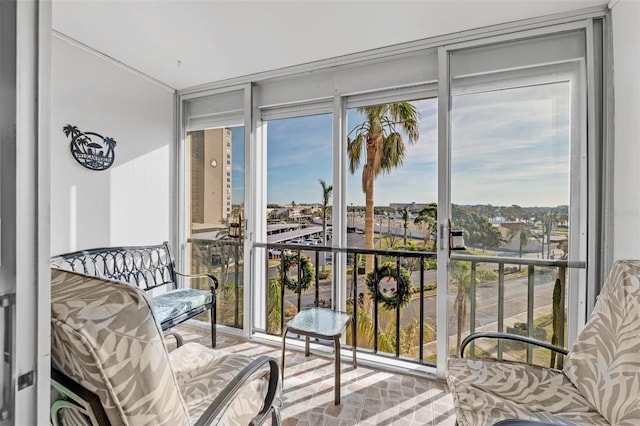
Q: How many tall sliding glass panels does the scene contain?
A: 4